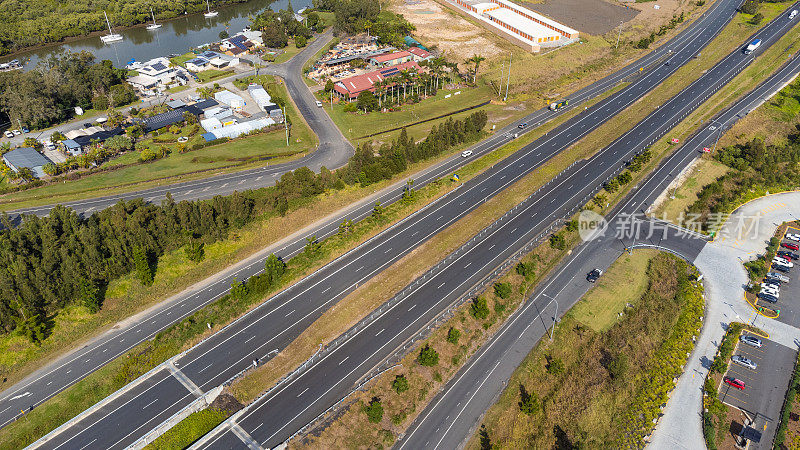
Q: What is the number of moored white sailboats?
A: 3